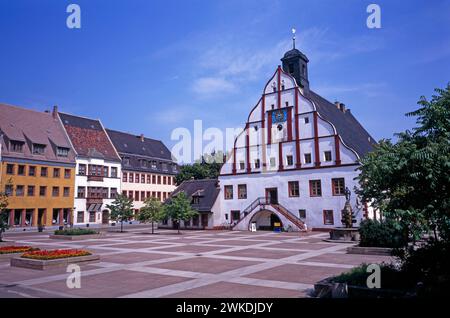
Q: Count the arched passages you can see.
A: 1